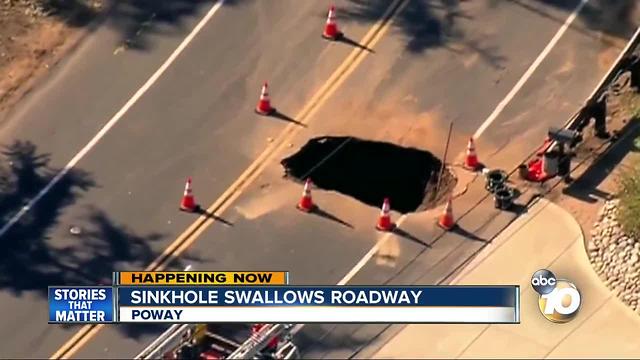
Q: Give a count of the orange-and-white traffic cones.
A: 7